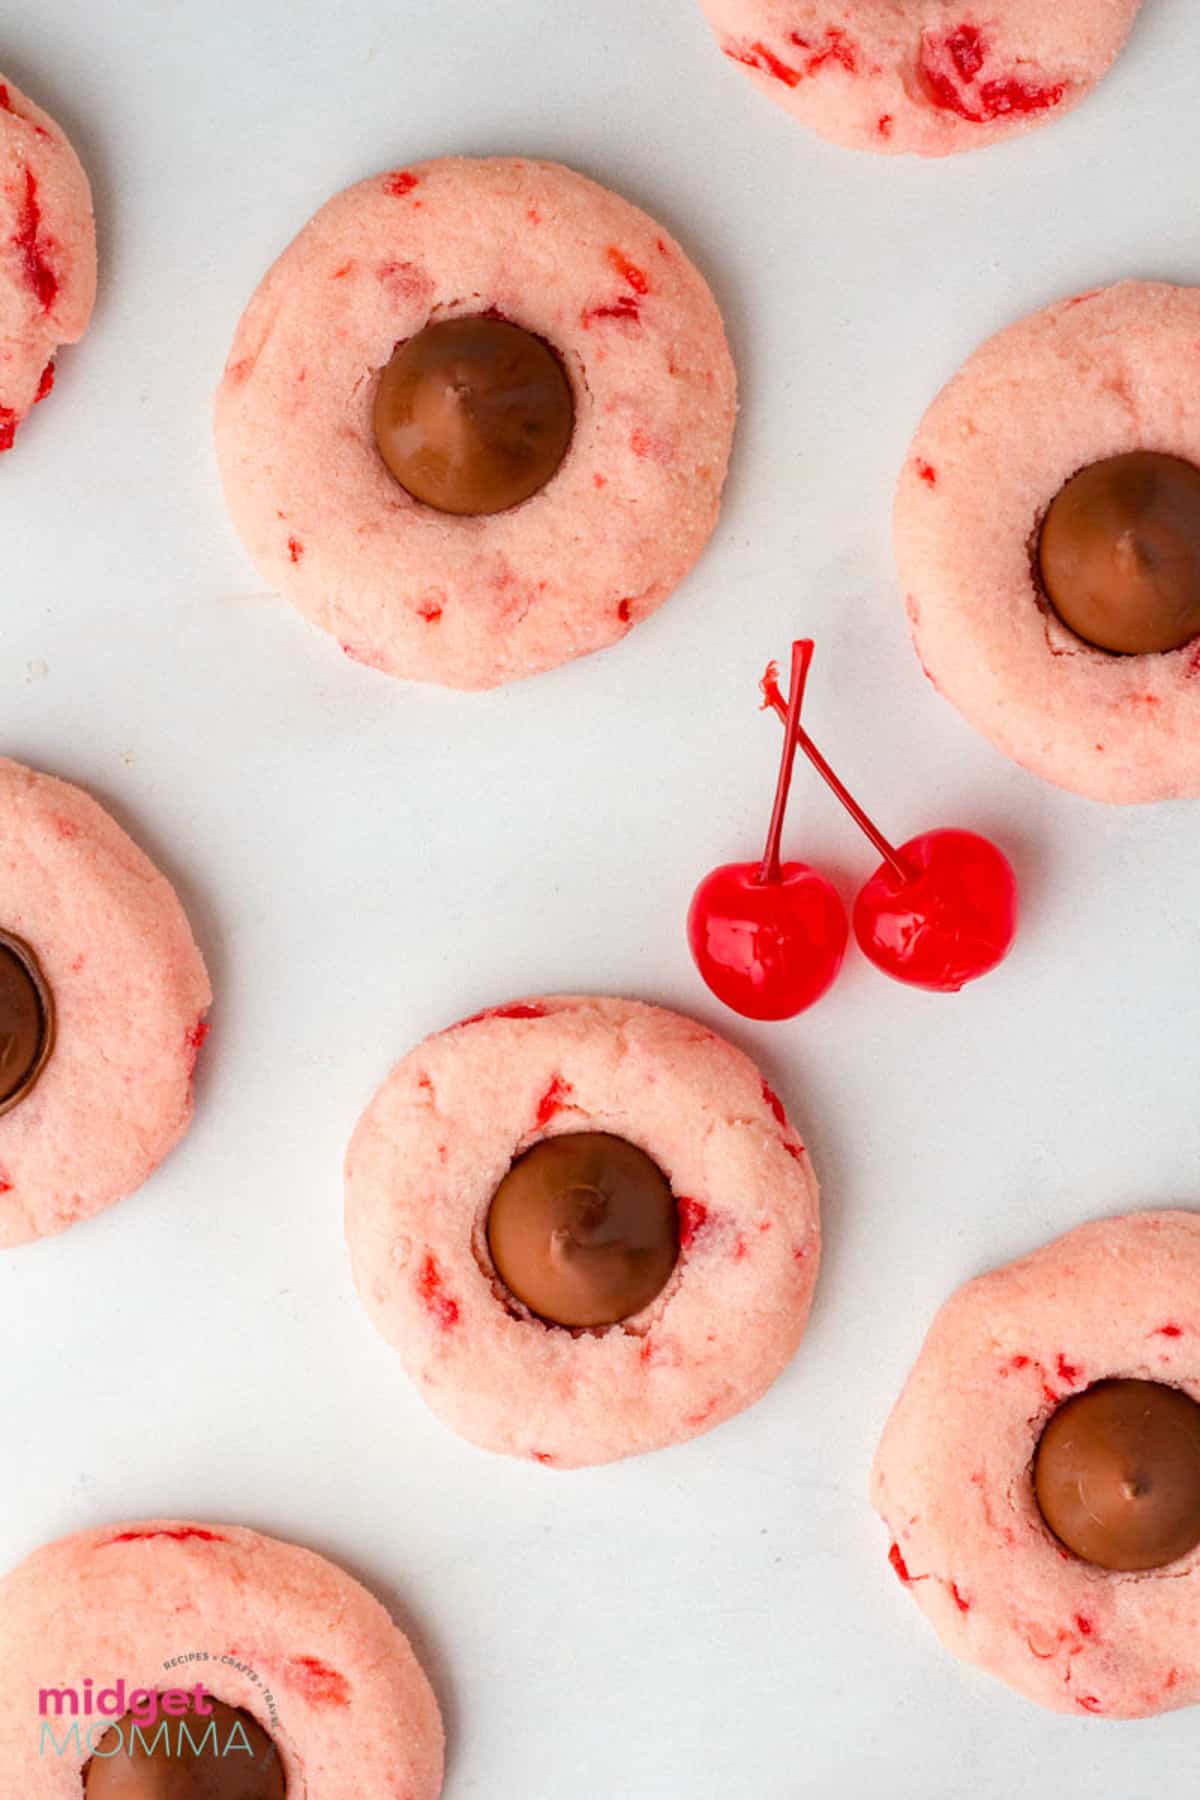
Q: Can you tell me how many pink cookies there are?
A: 8